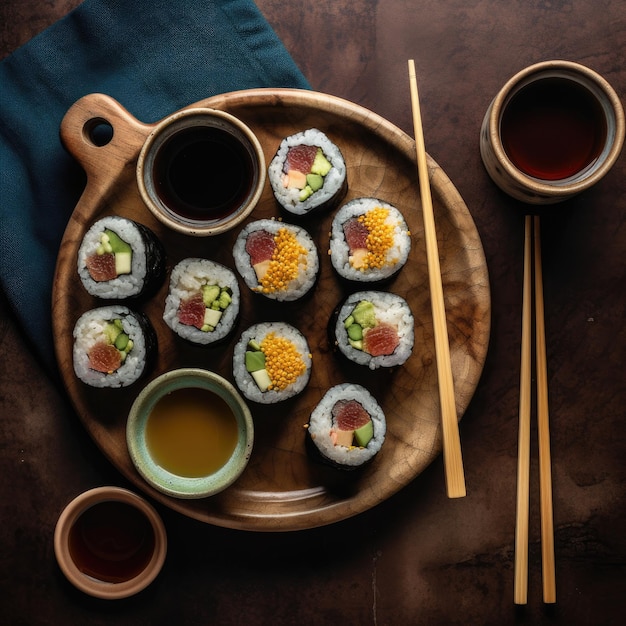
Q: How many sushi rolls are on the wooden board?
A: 9